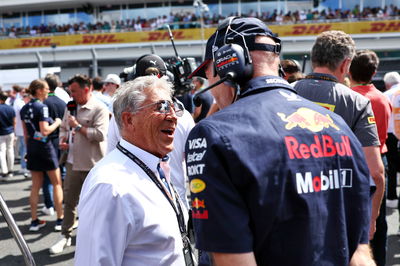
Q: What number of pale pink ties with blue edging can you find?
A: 1